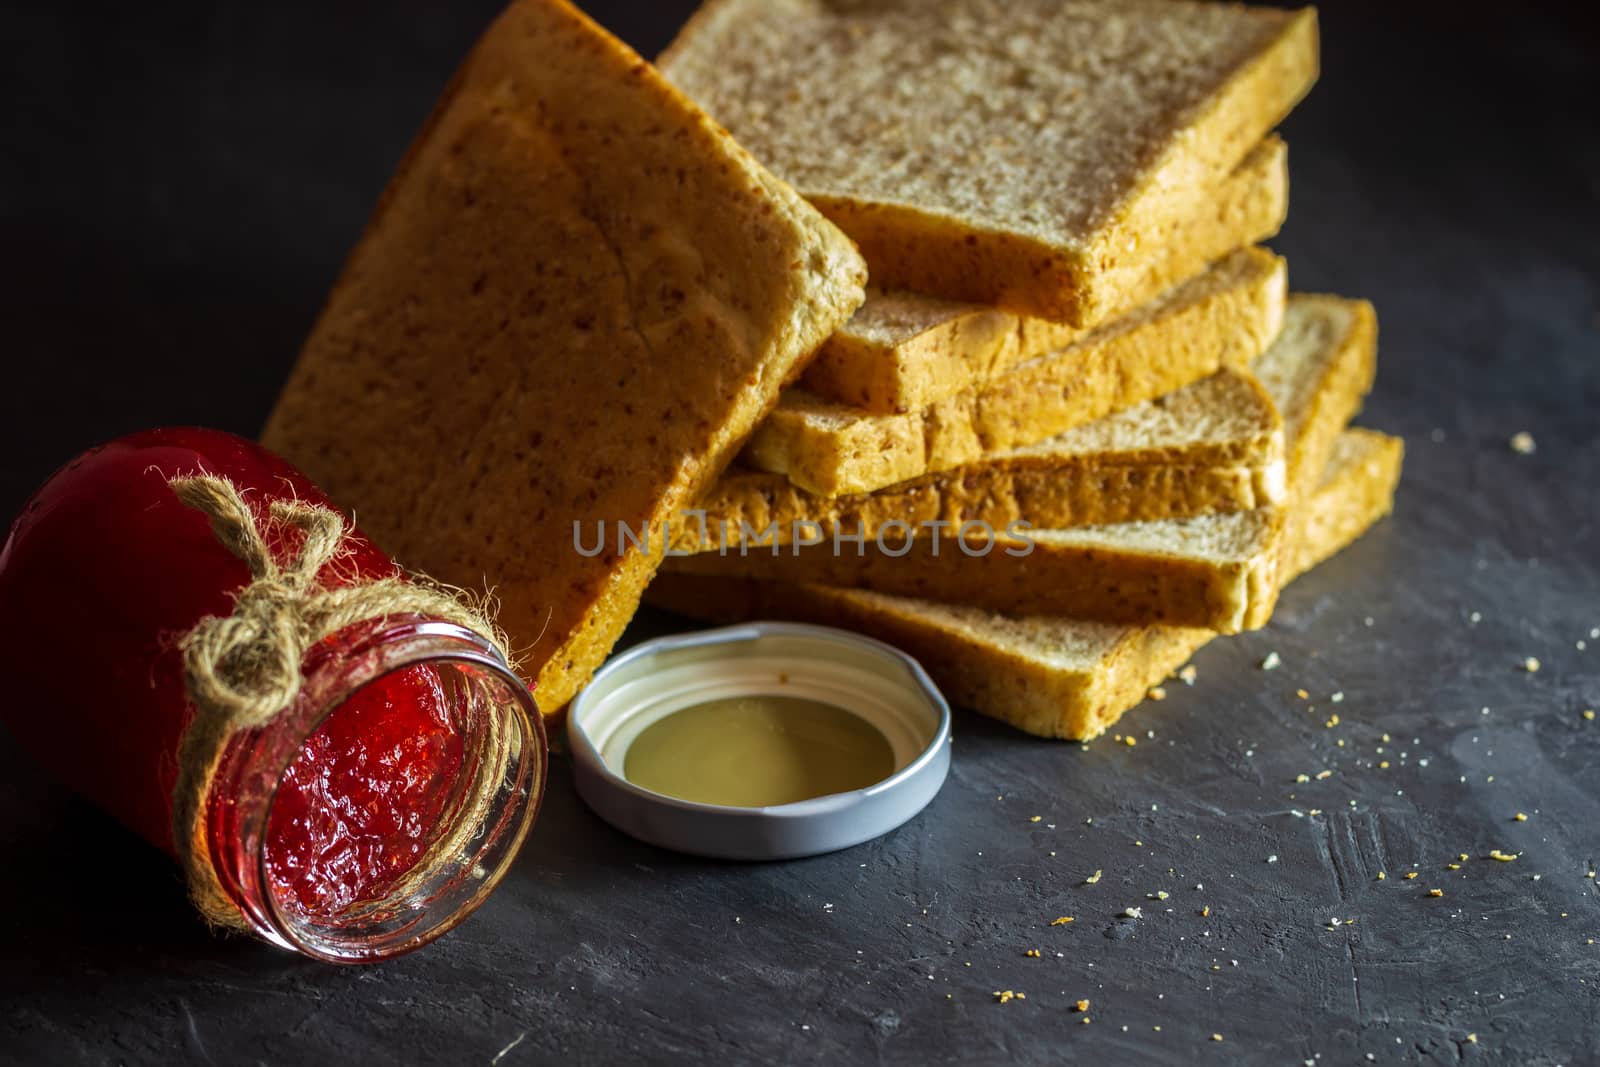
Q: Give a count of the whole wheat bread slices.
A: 7